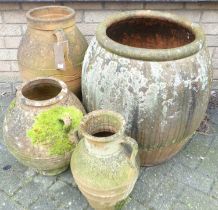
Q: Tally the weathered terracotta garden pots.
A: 4